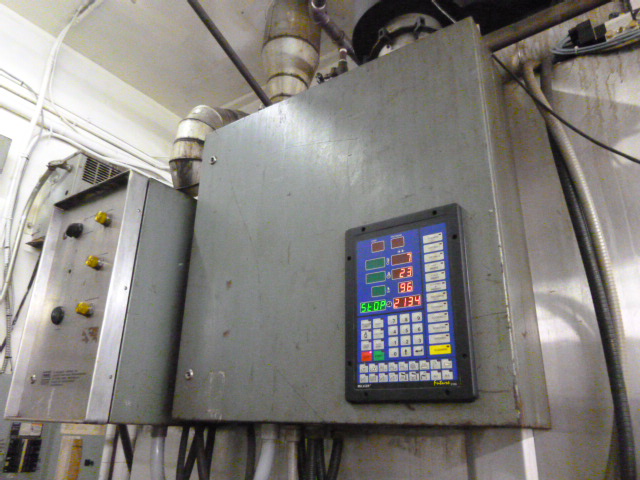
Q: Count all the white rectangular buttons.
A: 11